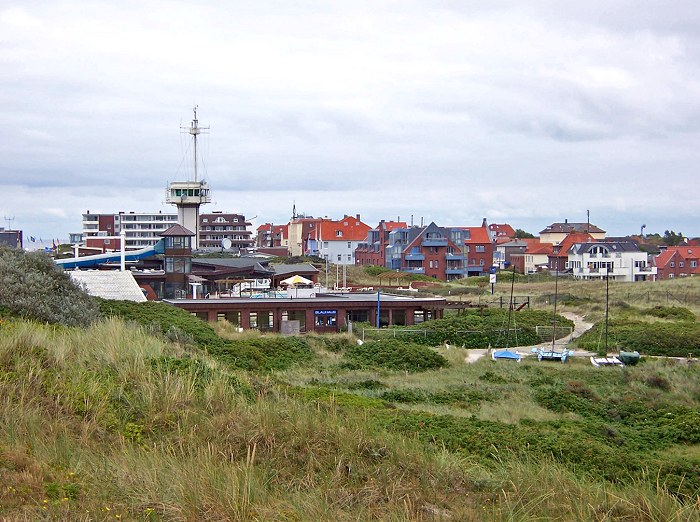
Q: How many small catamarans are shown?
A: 3